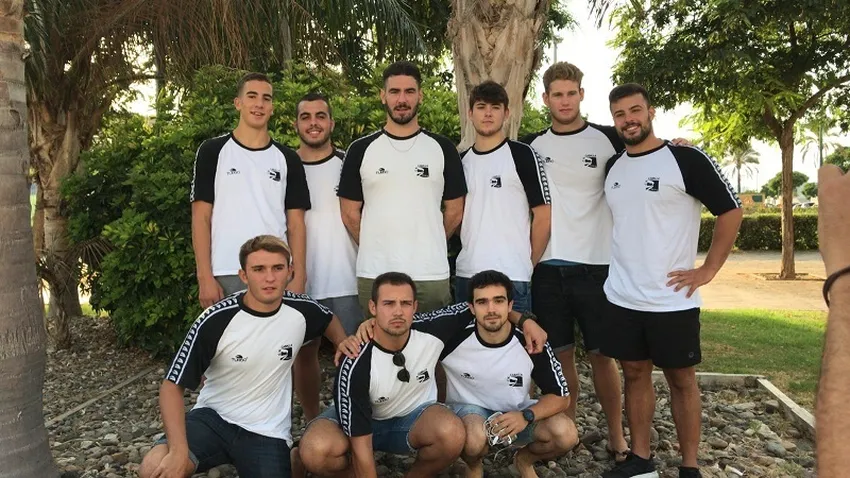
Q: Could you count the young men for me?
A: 9